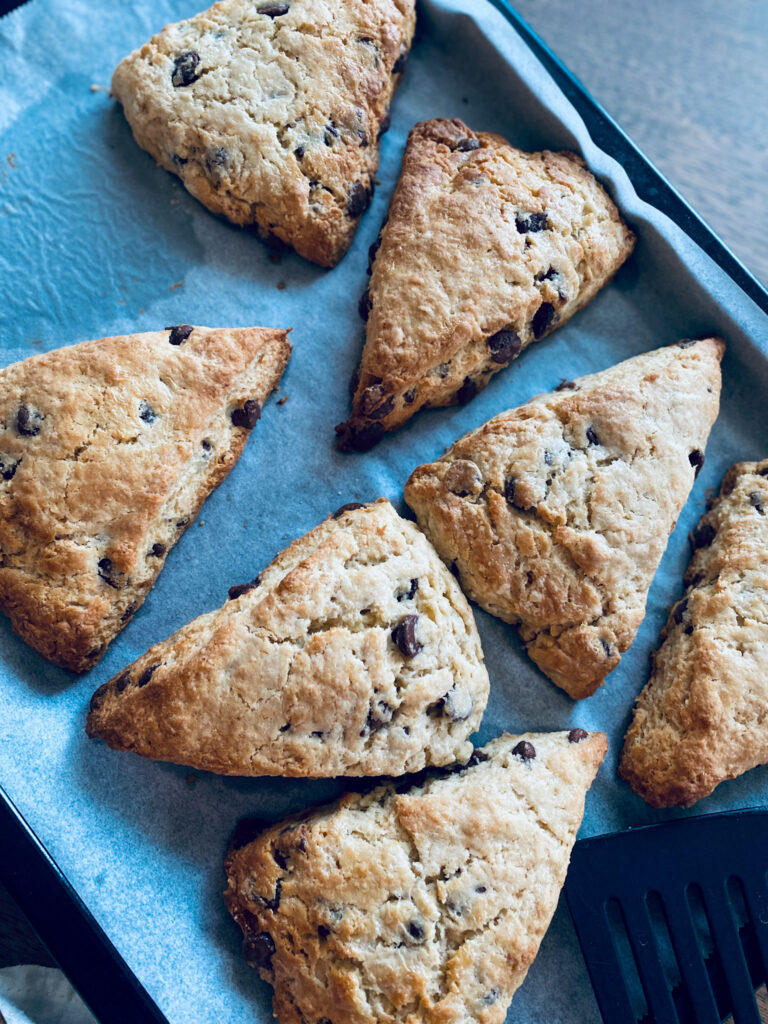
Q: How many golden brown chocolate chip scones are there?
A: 7